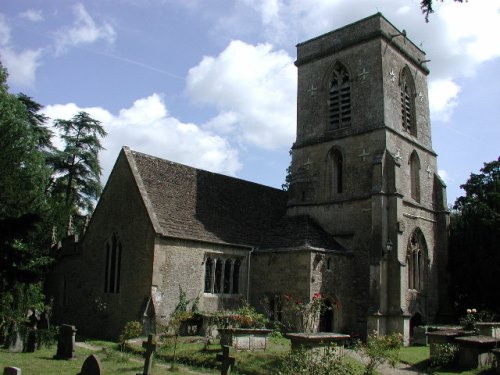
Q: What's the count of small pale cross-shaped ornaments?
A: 8